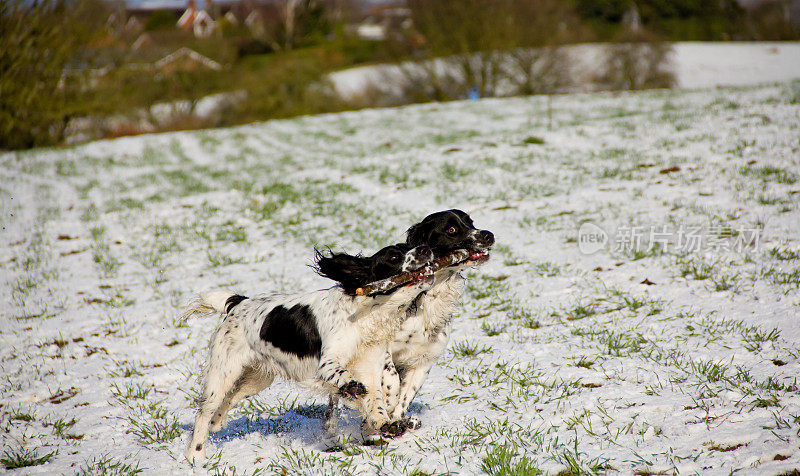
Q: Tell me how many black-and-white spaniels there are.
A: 2